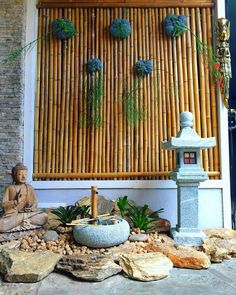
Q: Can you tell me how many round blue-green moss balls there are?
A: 5